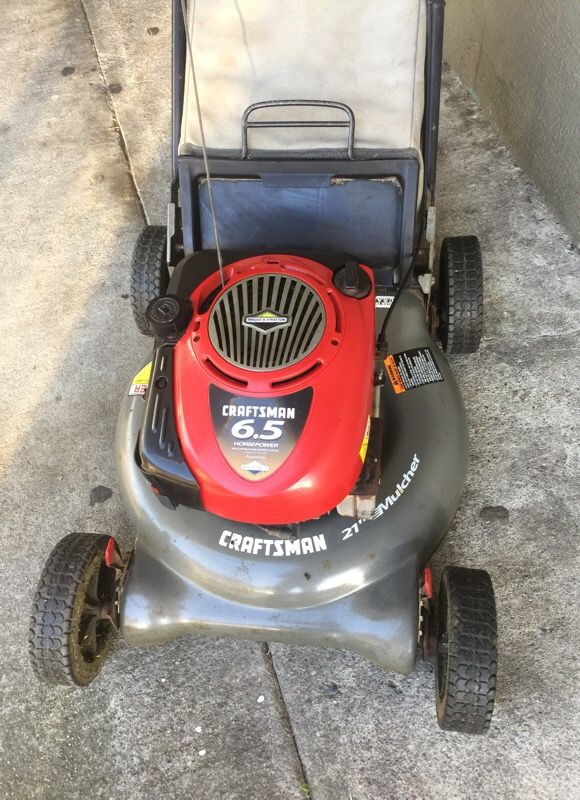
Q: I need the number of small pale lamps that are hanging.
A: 0